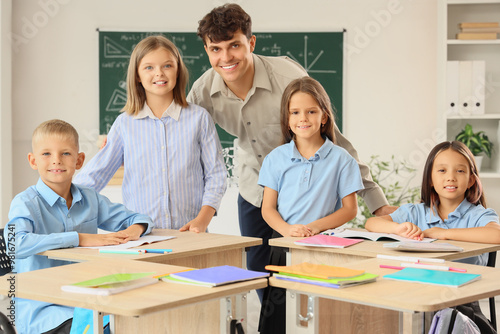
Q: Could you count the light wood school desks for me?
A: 4